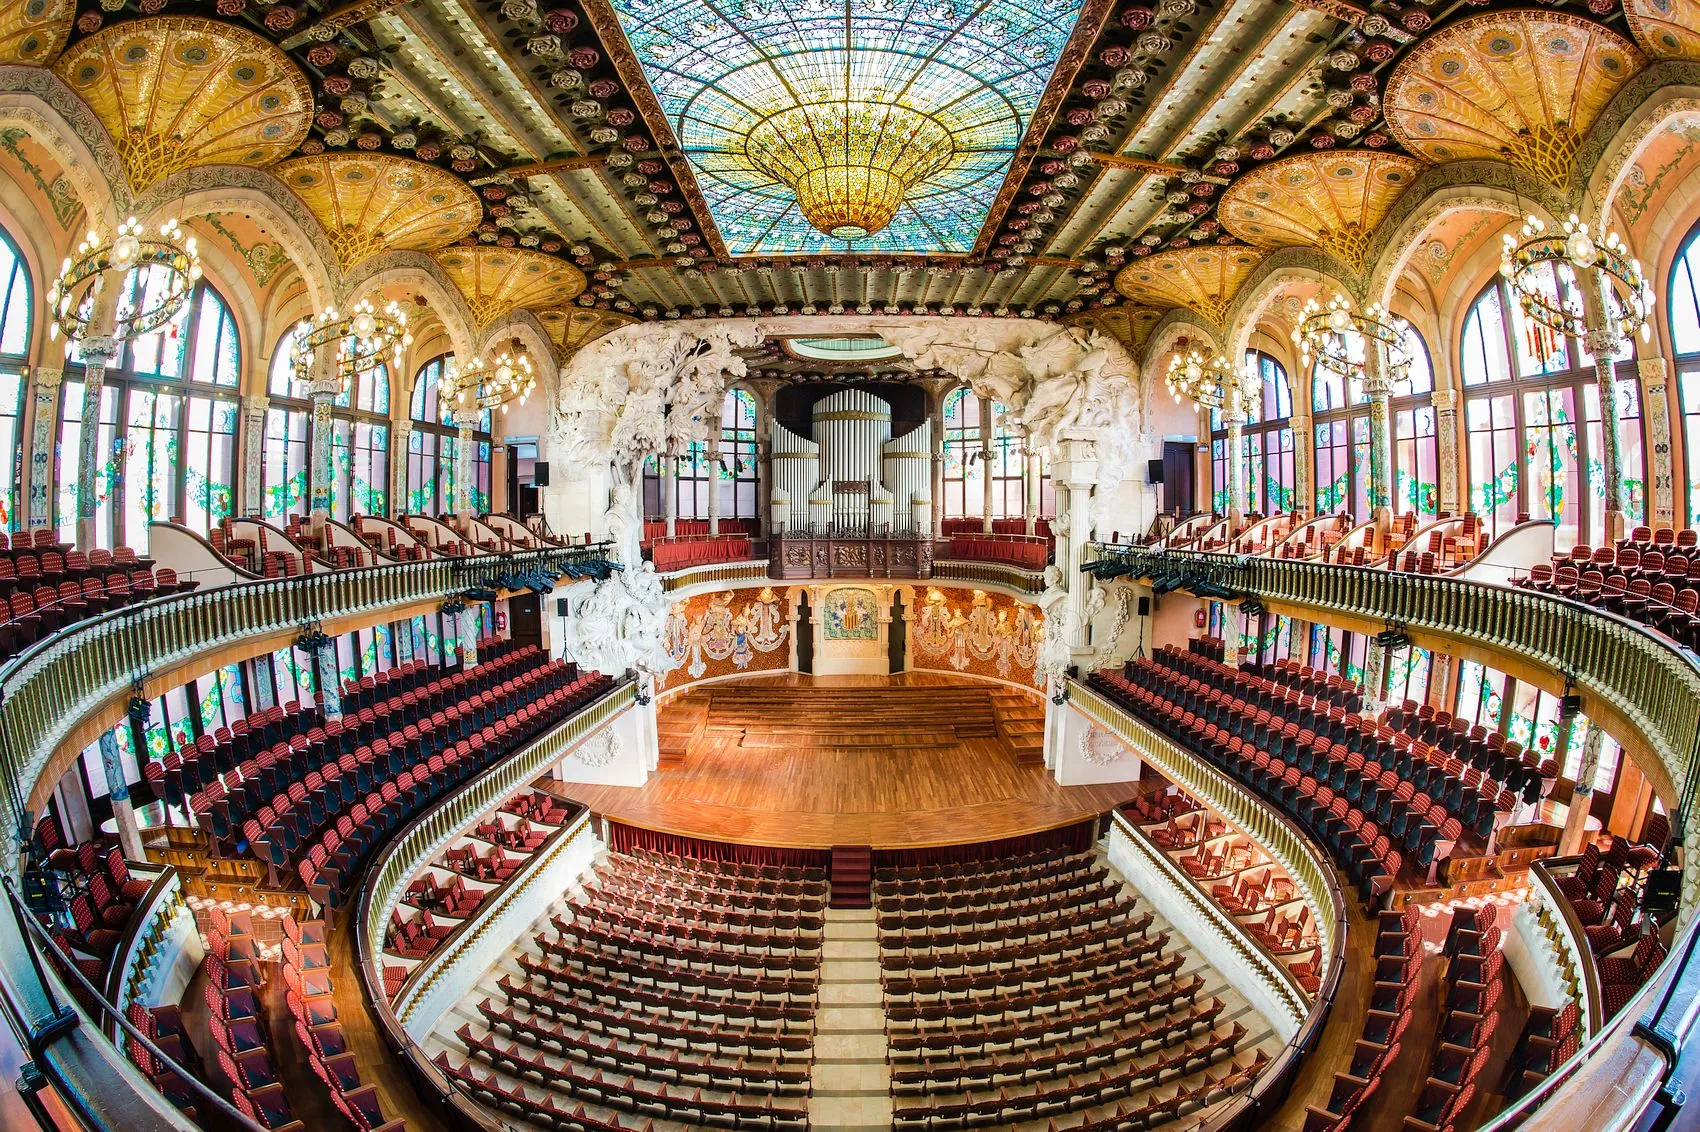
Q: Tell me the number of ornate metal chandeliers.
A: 6